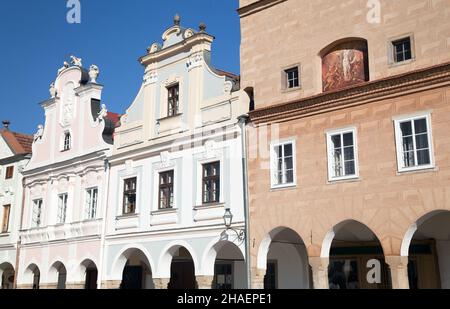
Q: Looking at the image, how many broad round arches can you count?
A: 10